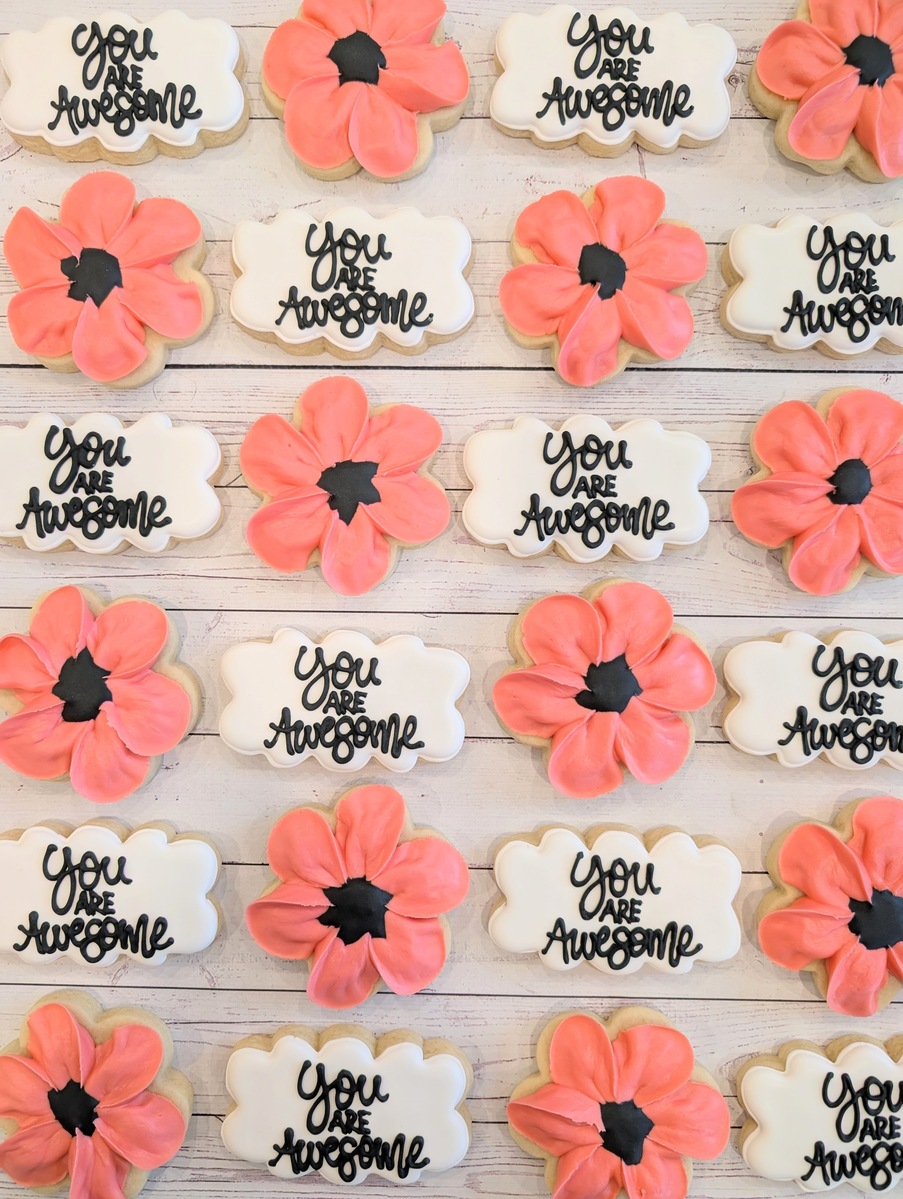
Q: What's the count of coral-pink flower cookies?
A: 12